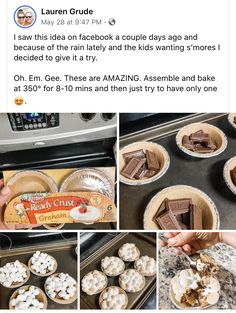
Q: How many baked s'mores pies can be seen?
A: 7